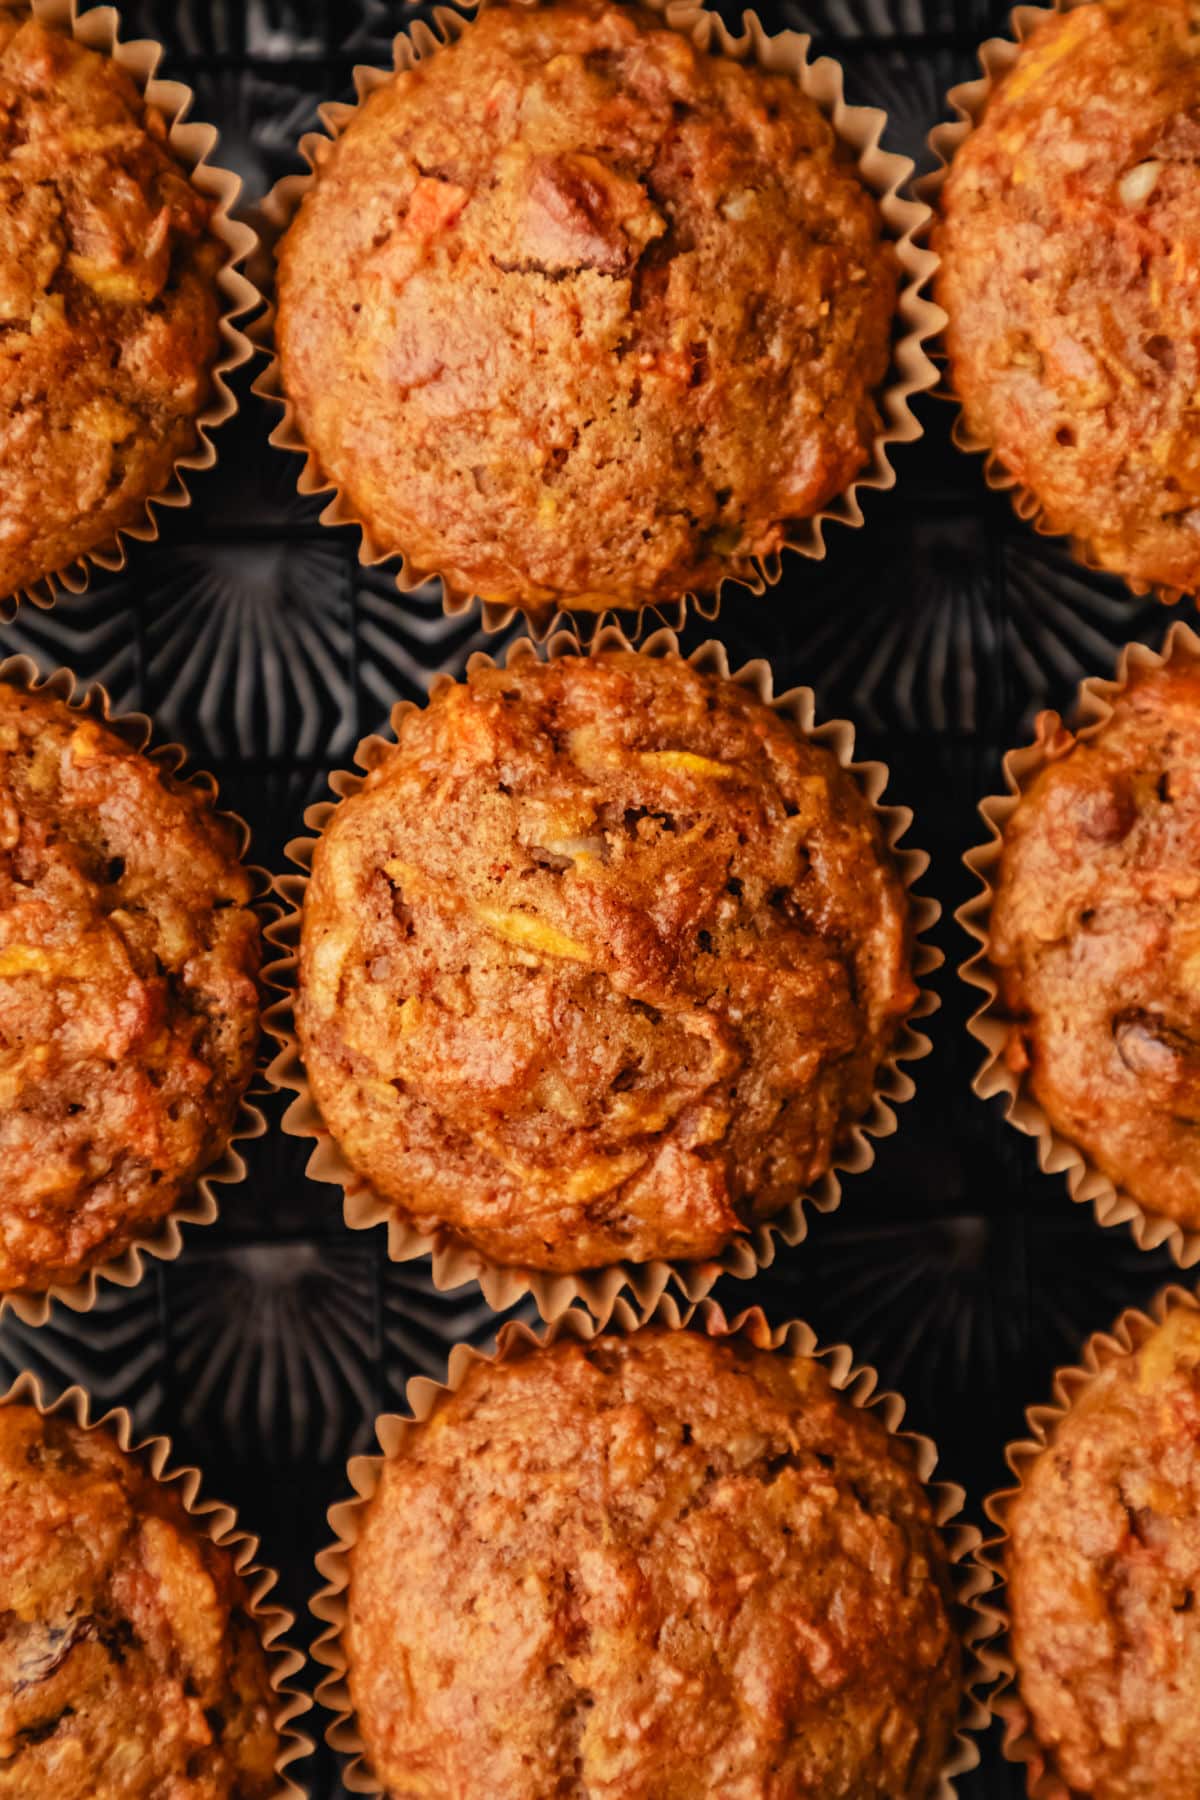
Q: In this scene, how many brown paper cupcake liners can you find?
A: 9